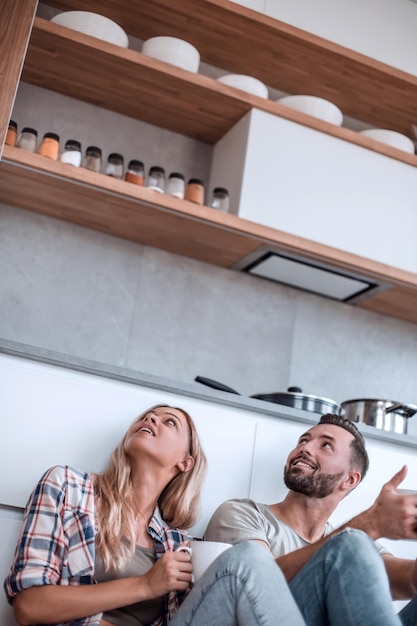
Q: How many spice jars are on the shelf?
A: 11